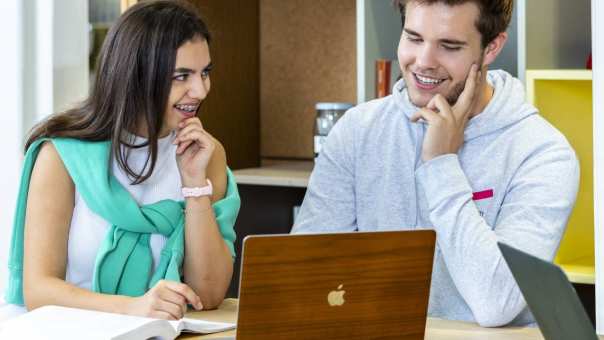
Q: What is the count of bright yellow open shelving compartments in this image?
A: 1